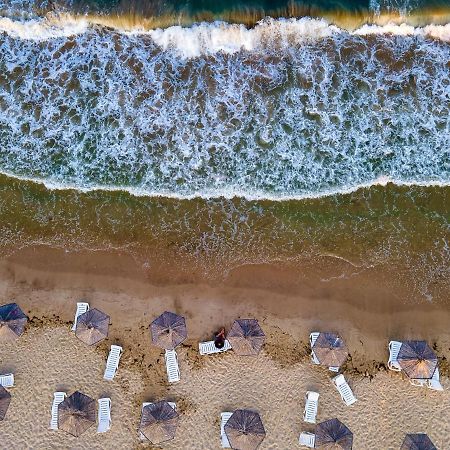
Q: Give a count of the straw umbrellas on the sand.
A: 12